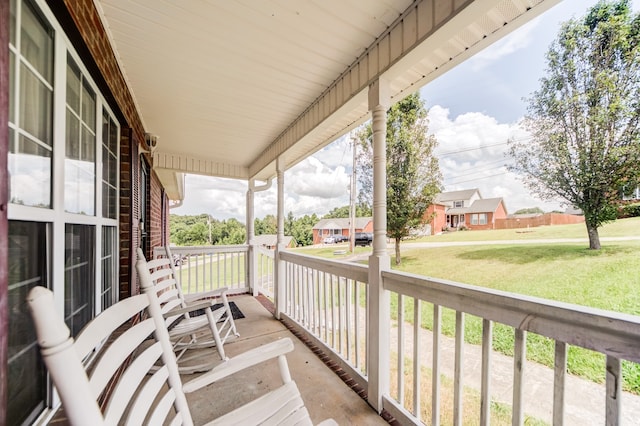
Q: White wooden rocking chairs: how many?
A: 2